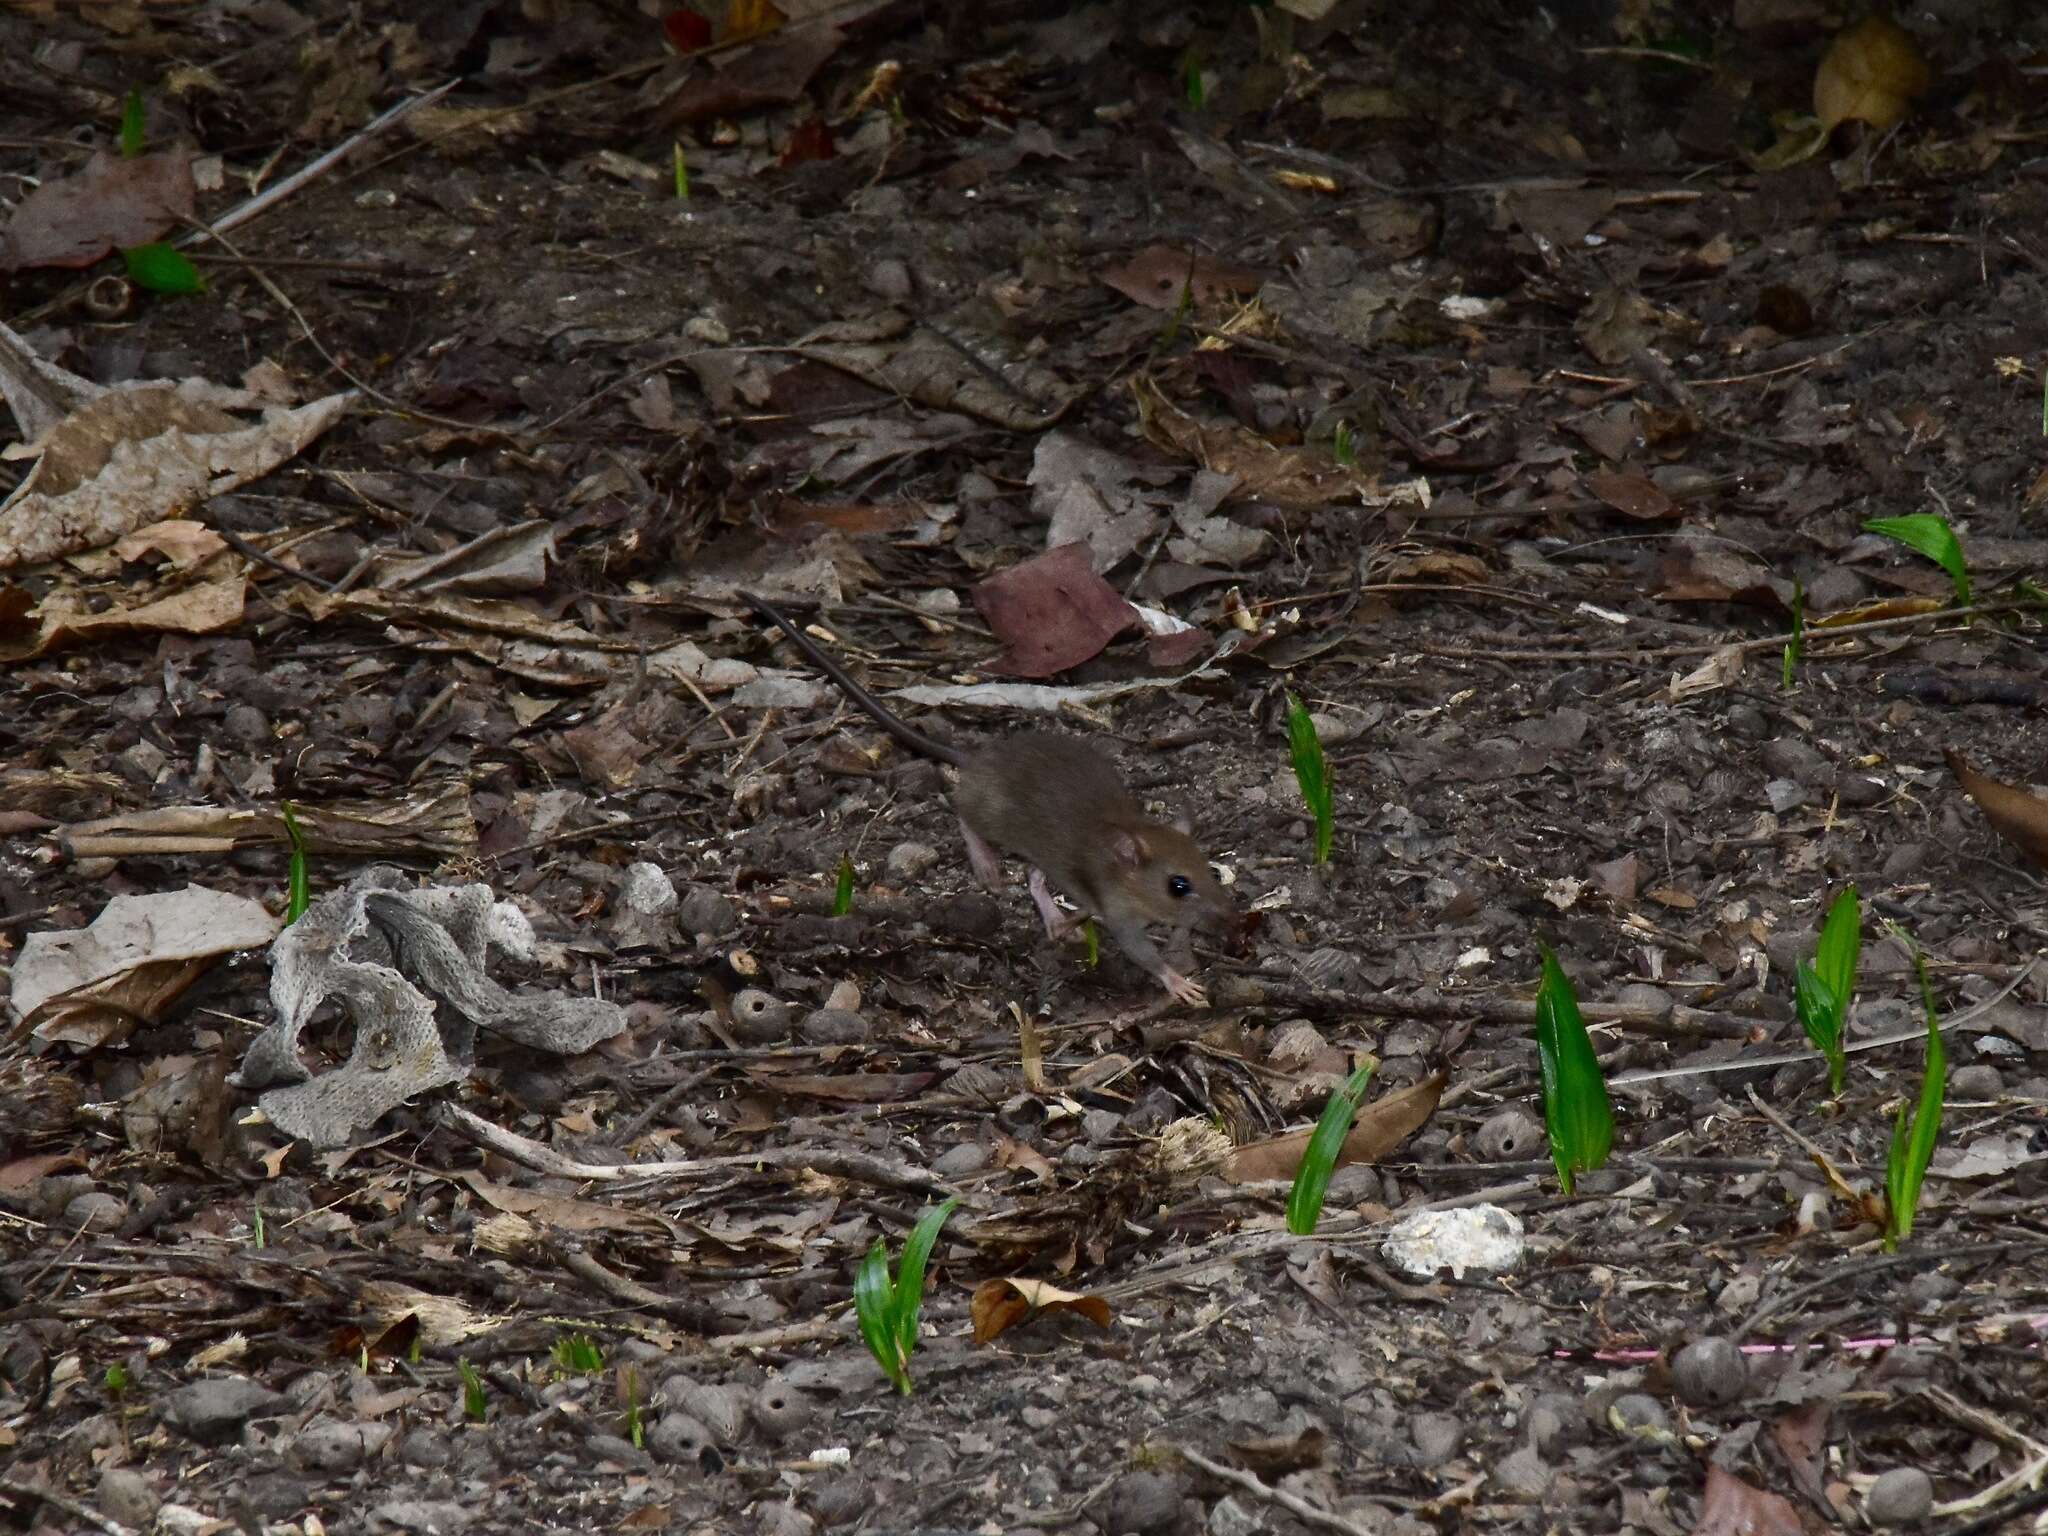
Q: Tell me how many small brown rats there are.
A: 1